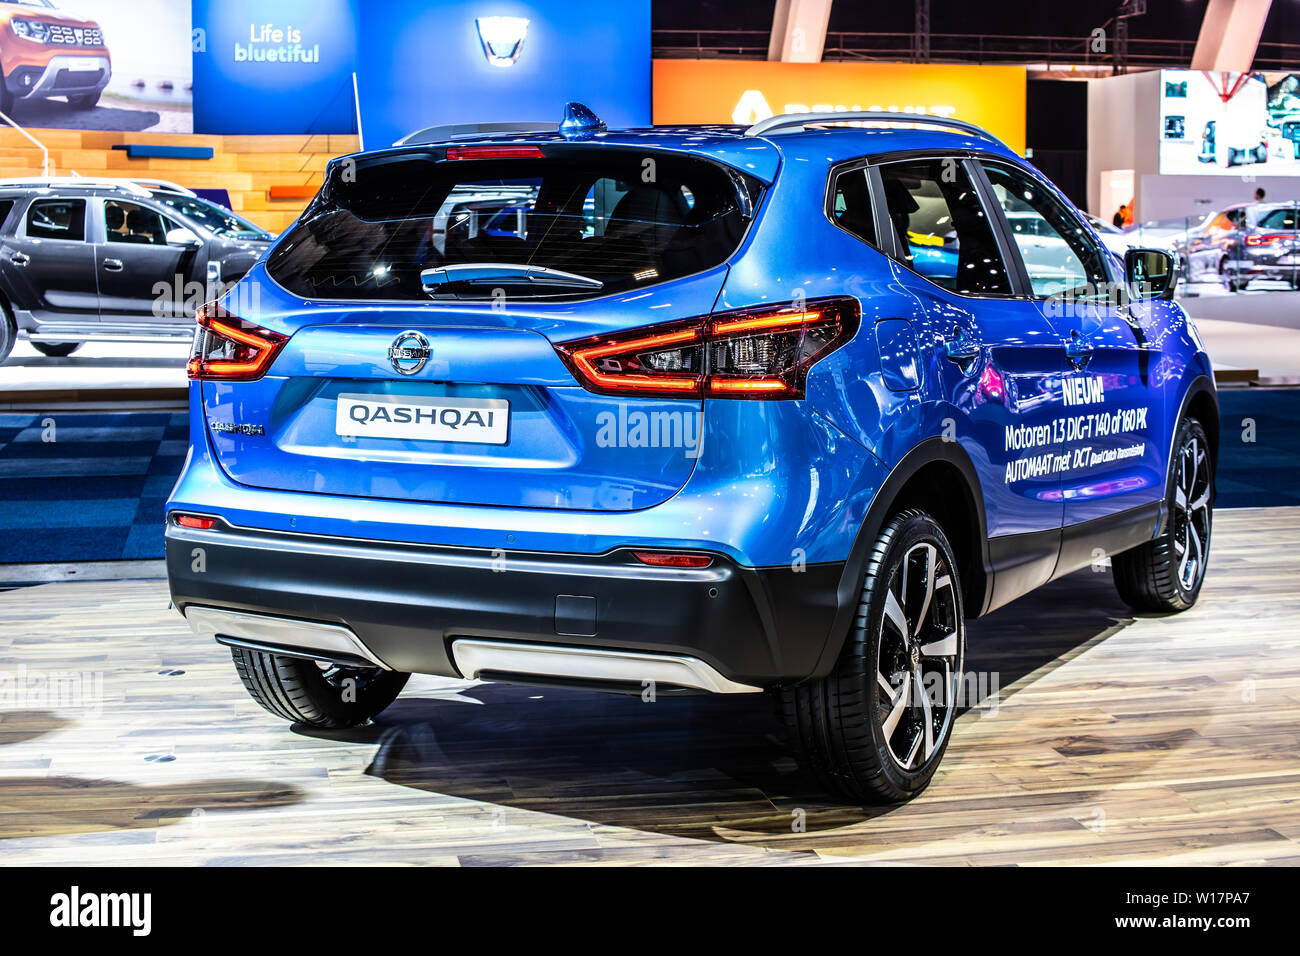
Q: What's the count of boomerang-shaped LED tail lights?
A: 2